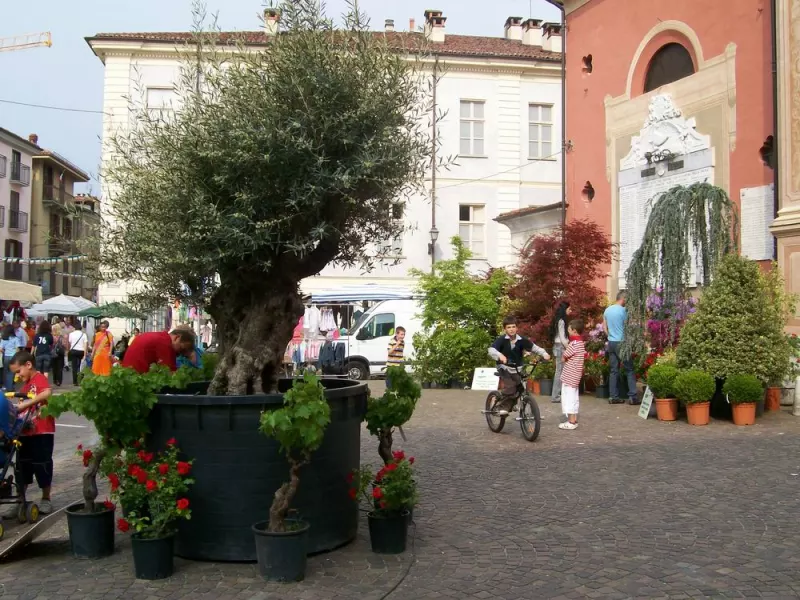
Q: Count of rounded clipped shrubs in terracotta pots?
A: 3